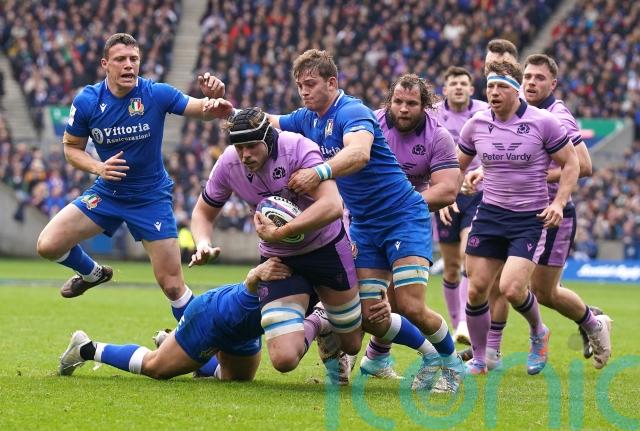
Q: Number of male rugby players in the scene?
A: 9